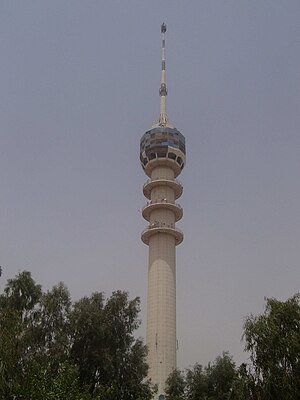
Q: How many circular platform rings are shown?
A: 3